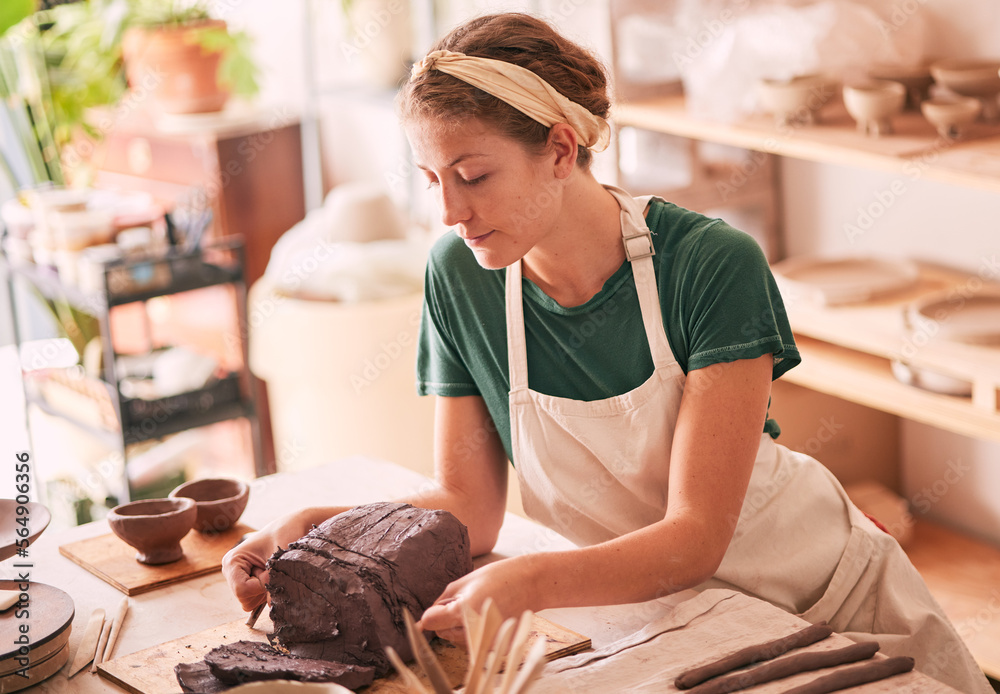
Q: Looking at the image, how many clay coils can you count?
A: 3